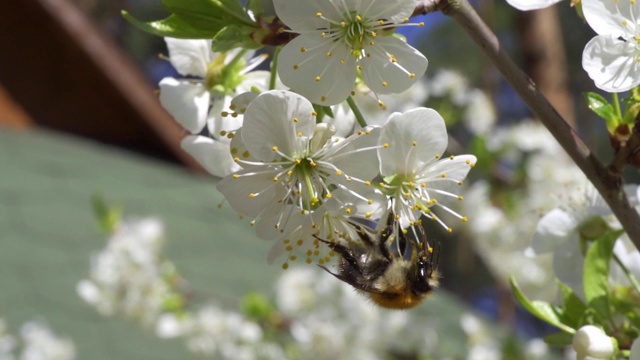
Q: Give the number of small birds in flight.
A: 0